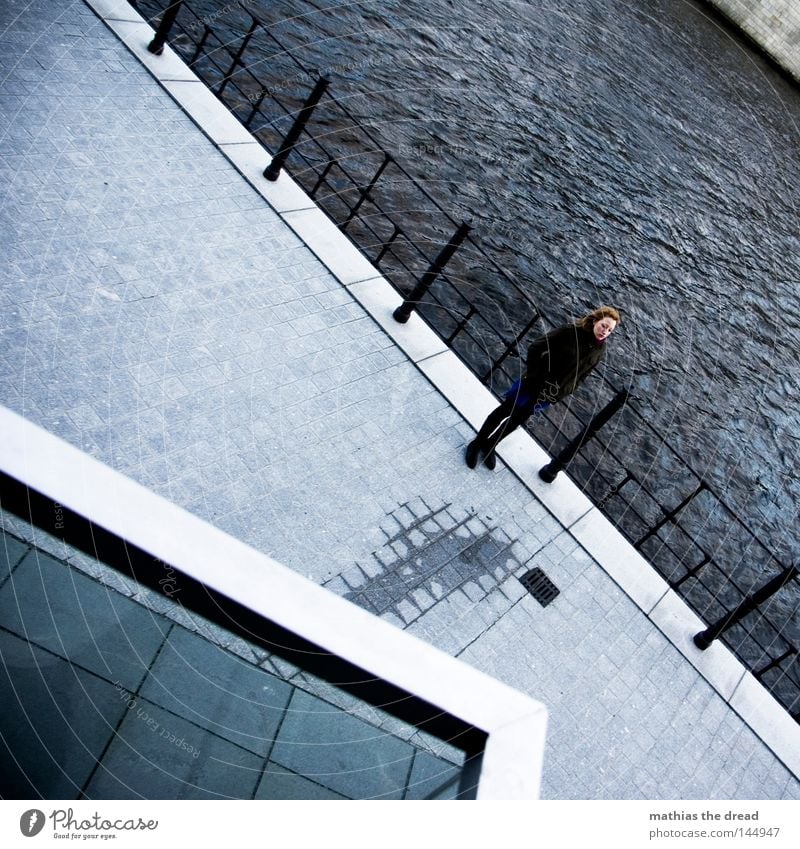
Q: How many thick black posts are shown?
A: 5